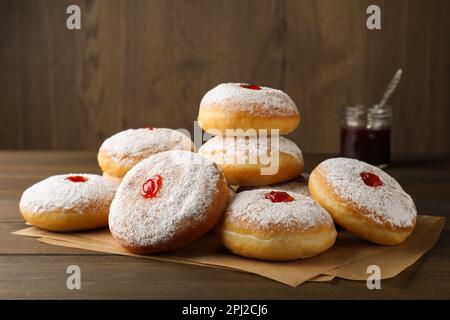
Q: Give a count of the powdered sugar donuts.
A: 8